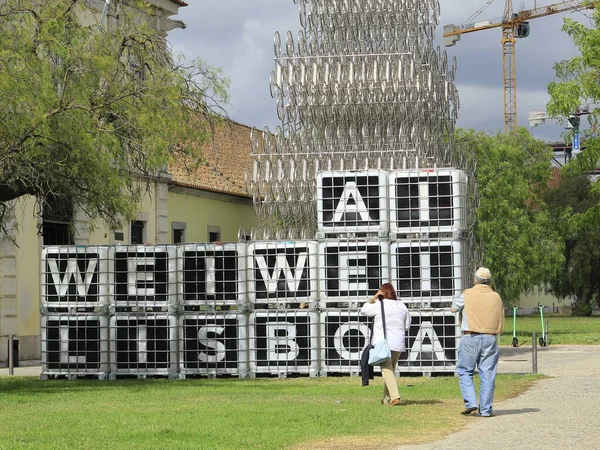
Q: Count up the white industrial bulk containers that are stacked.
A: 14